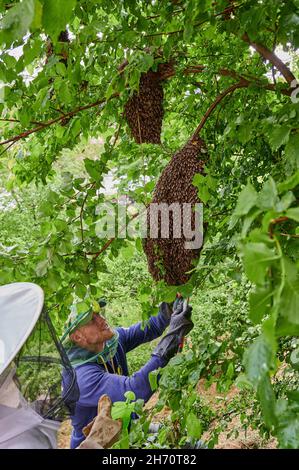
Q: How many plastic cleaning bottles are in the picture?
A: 0